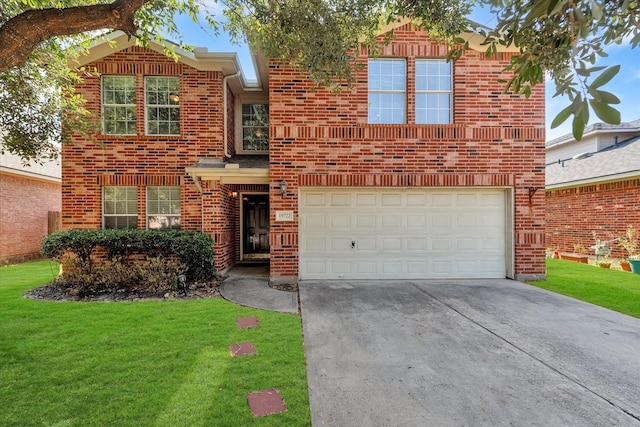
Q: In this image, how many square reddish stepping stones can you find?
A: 3